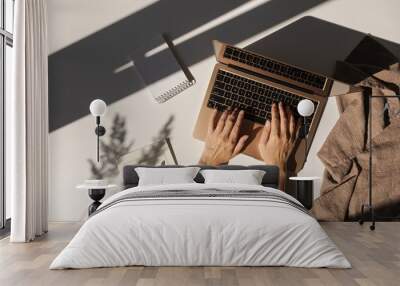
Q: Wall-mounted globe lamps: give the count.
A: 2